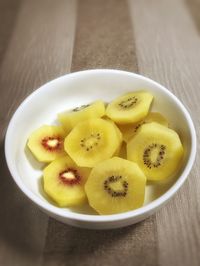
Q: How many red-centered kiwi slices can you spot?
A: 2